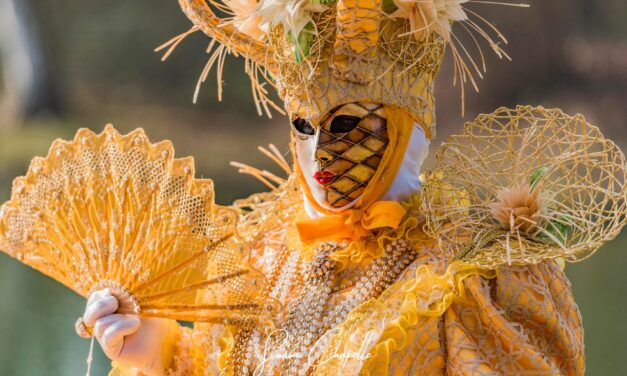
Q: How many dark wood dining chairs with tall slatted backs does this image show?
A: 0